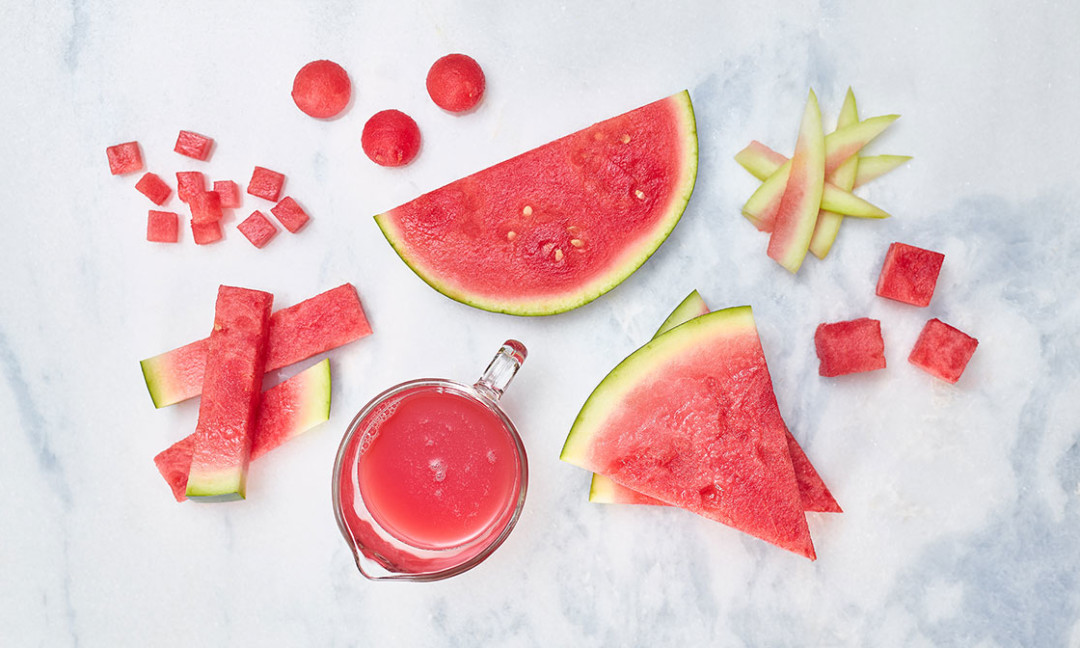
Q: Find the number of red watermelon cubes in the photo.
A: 14